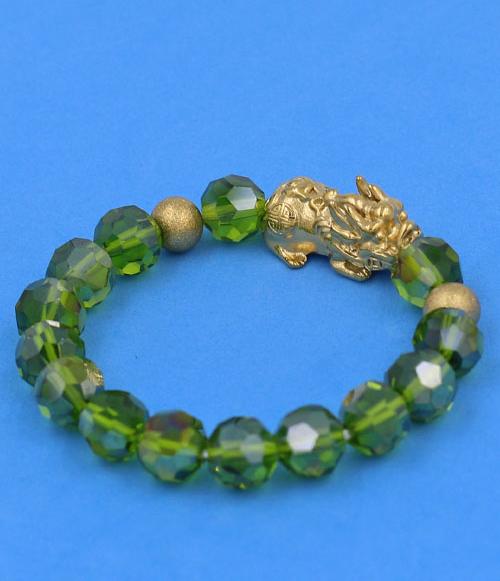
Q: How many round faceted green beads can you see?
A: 14